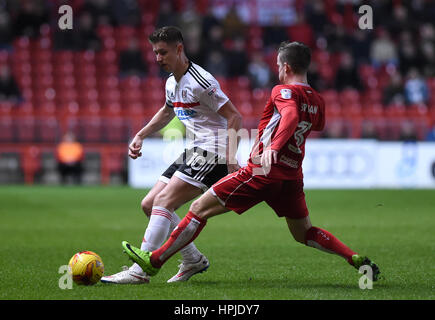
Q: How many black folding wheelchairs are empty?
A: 0